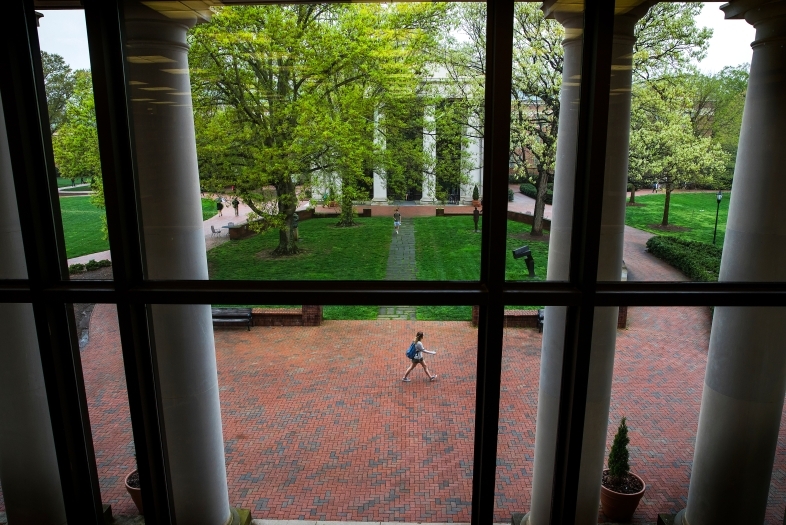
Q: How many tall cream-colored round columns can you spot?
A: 4